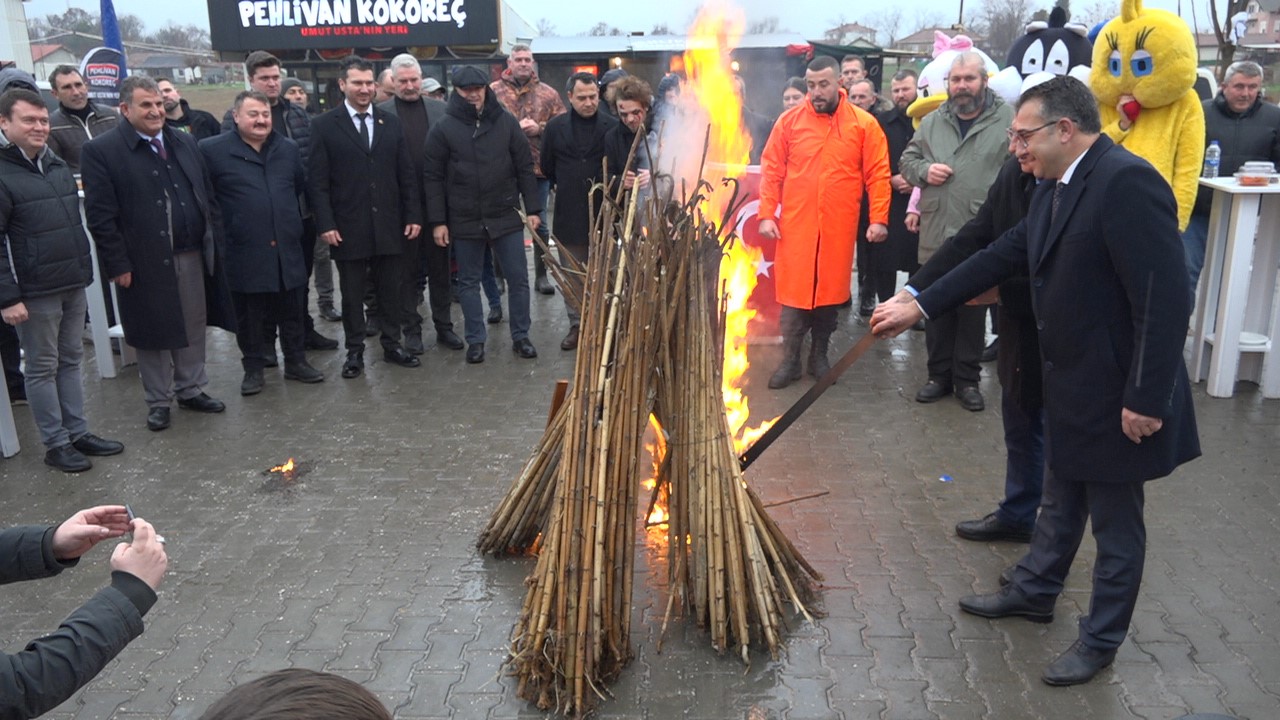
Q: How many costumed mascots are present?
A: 3